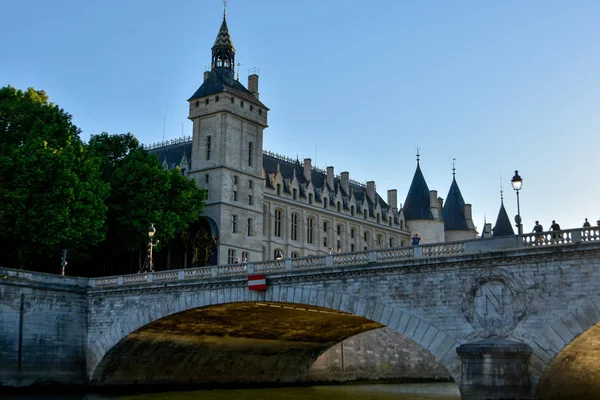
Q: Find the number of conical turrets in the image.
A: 3